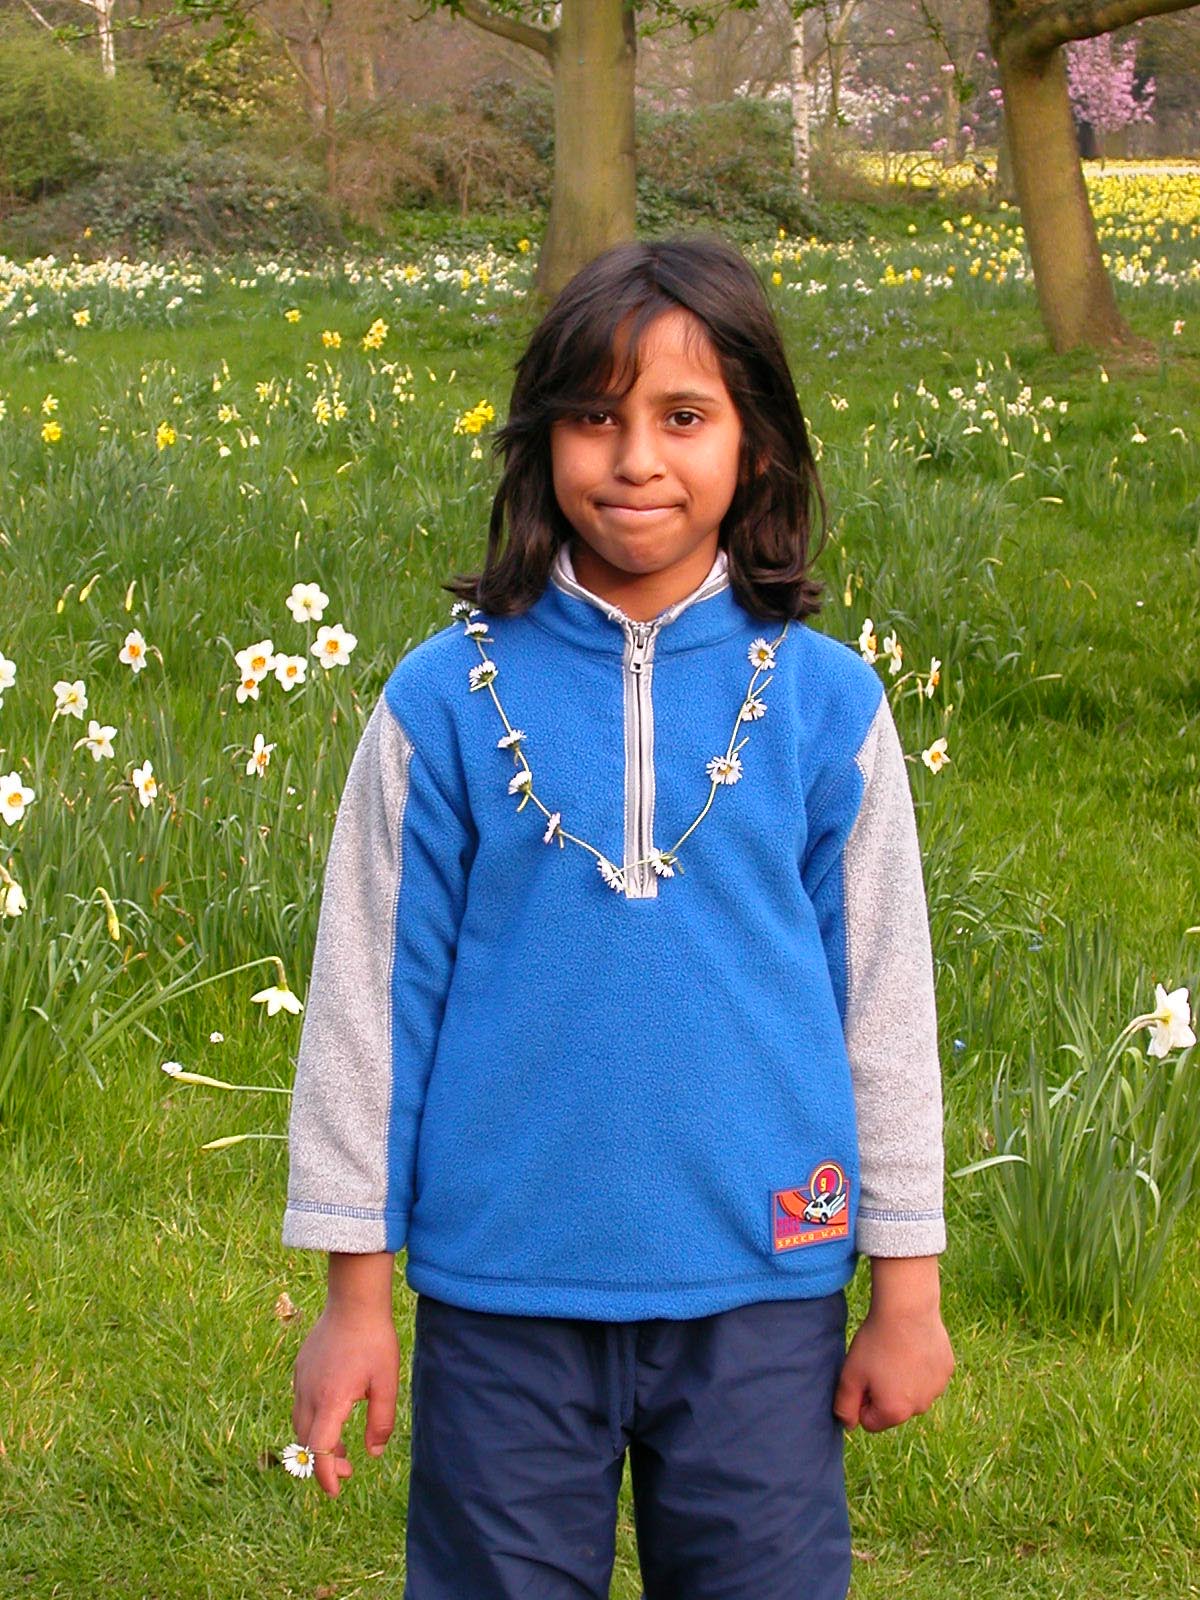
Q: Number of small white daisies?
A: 12